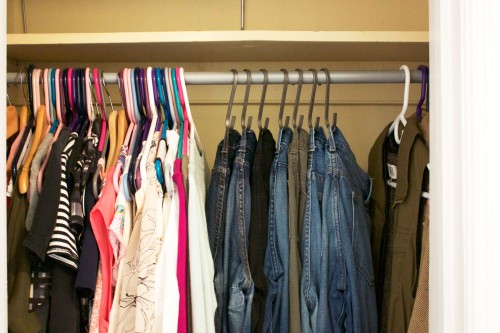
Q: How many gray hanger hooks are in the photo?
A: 7